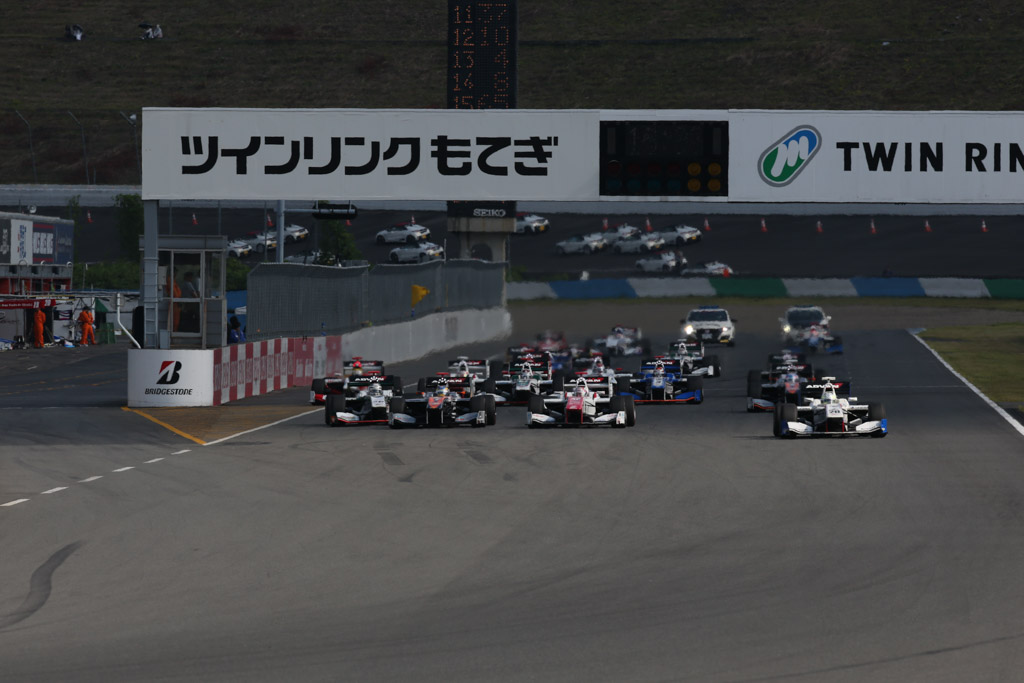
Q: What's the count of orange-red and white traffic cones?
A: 13